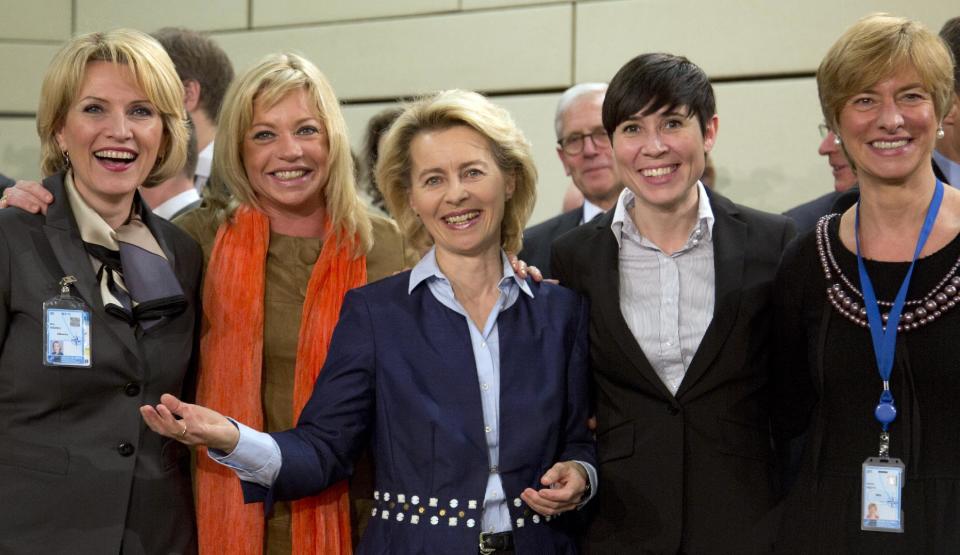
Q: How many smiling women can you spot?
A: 5